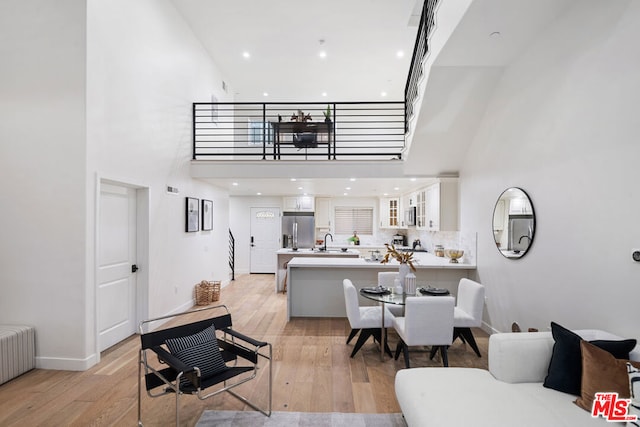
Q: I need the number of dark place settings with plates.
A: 2